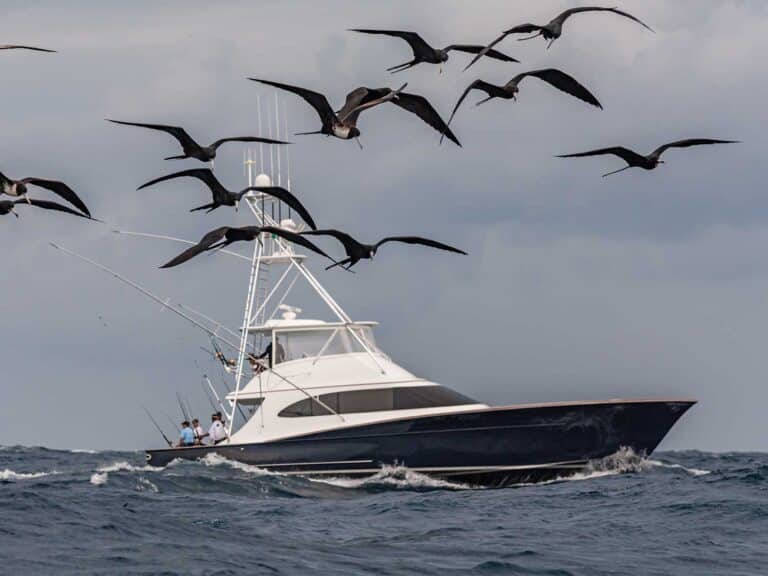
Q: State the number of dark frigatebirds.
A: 13